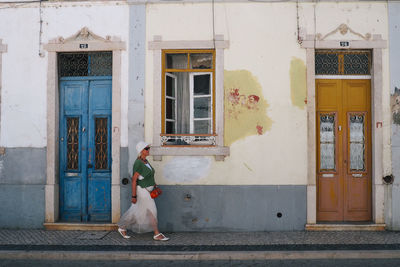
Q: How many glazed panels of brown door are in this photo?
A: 2